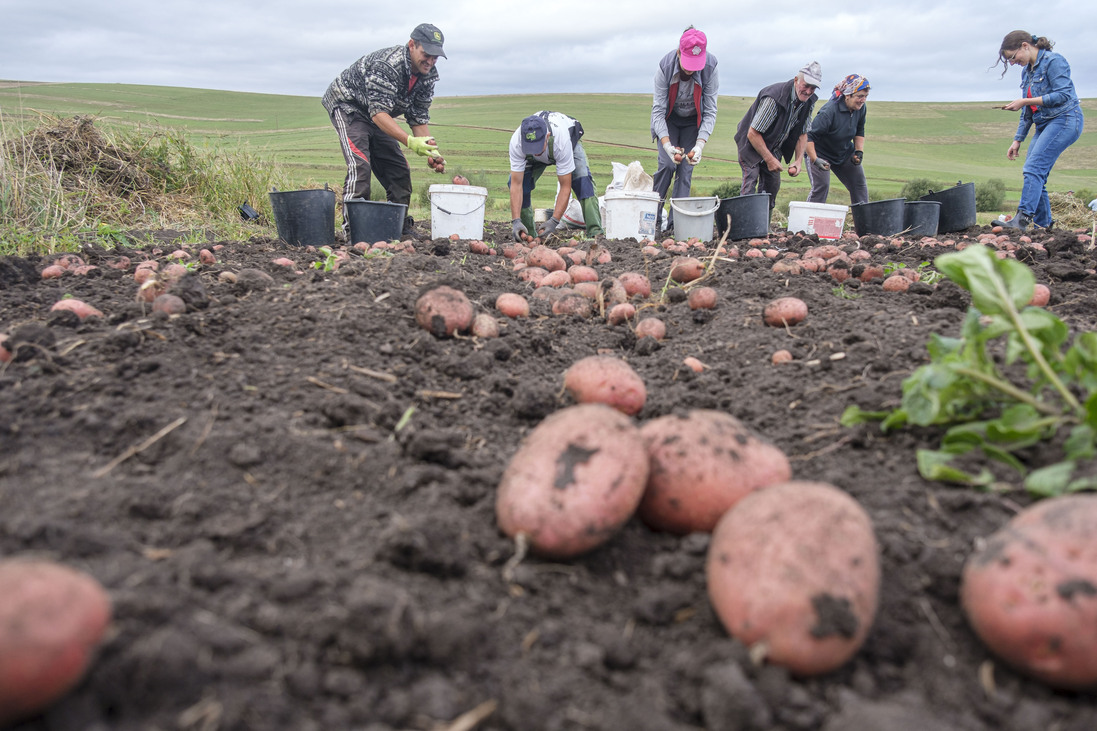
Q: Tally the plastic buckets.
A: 10